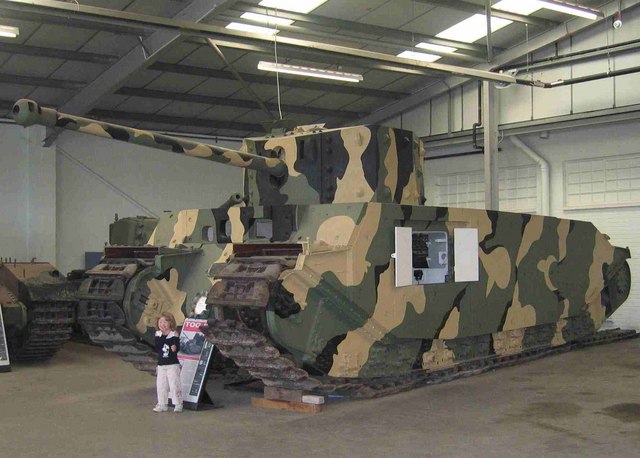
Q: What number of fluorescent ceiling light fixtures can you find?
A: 3